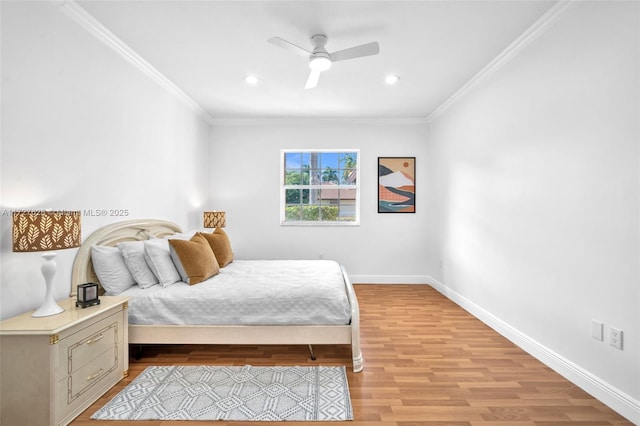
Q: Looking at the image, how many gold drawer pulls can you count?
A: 2